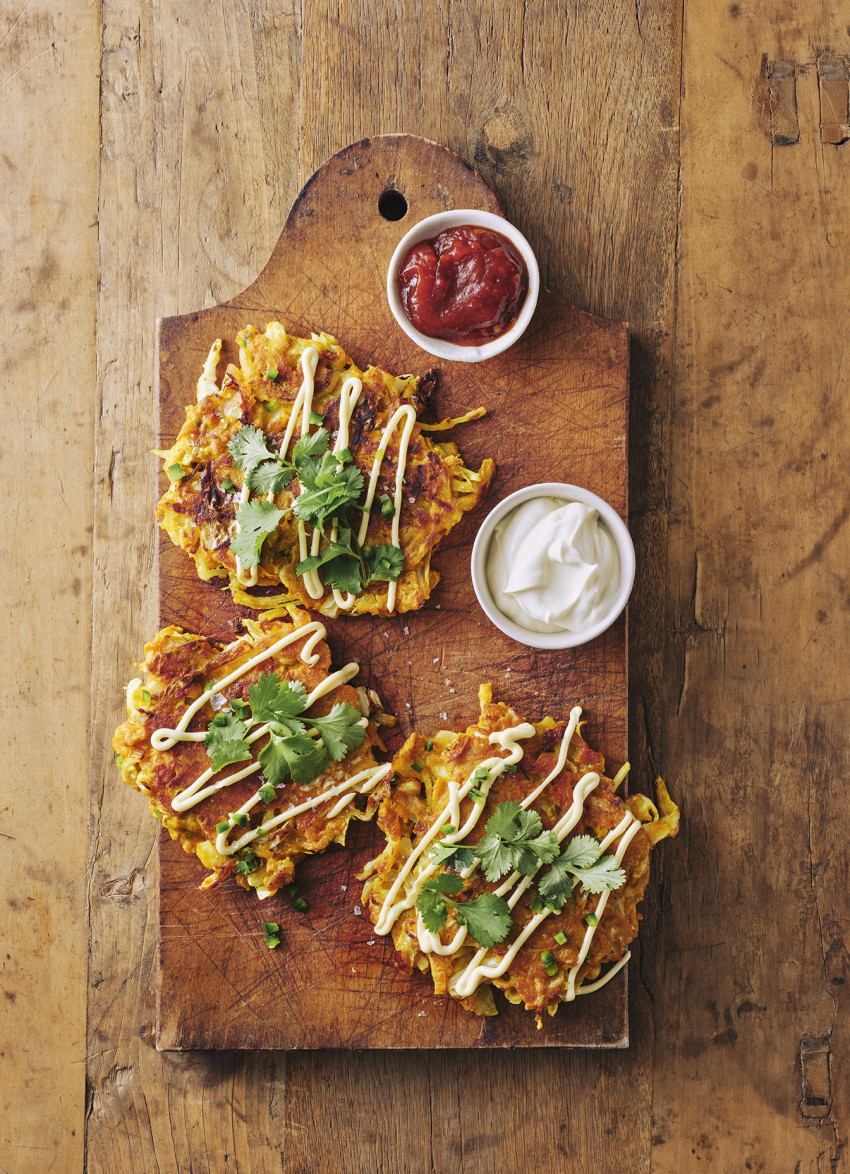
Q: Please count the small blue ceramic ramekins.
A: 0